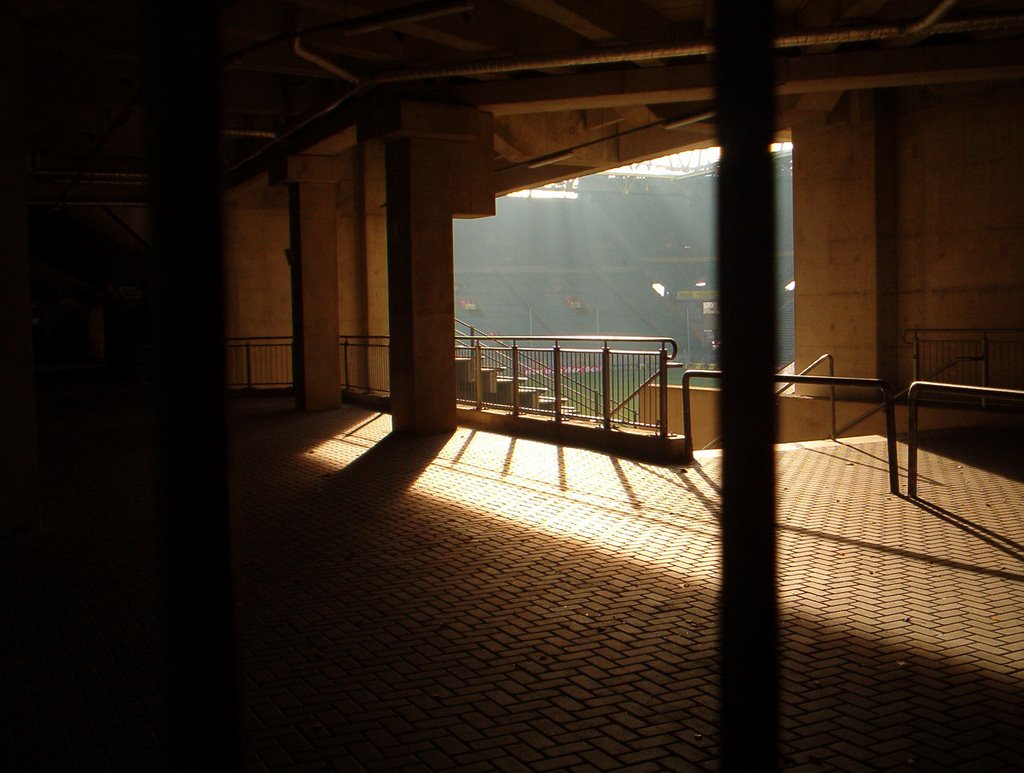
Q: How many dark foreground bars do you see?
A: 2